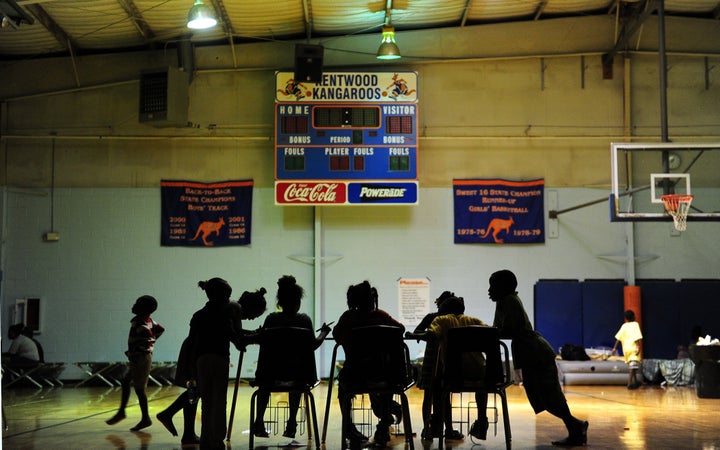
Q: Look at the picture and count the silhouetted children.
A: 8